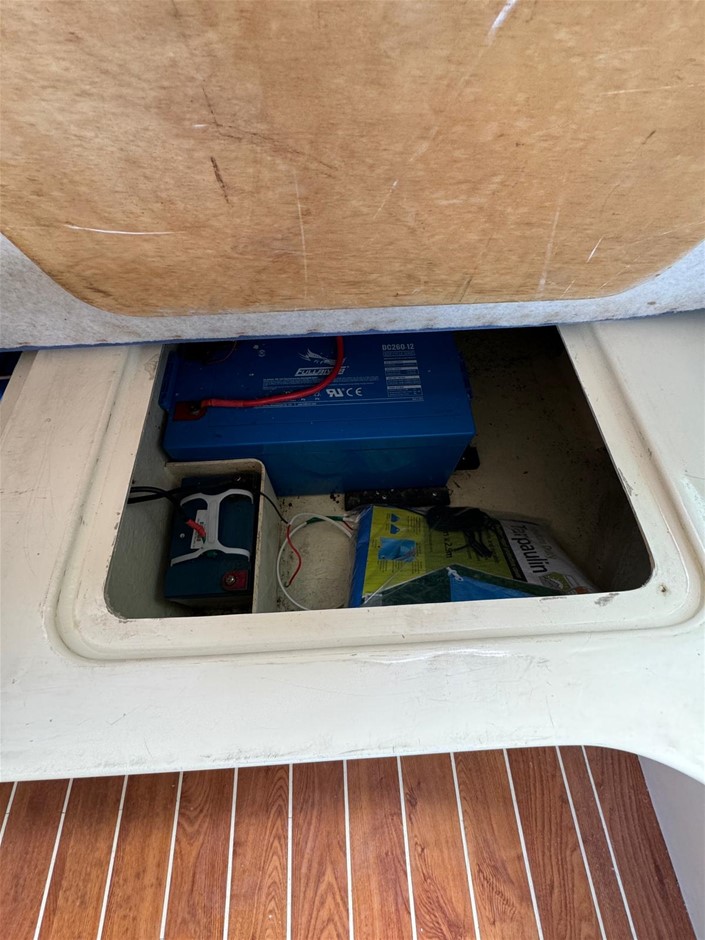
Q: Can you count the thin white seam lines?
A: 12